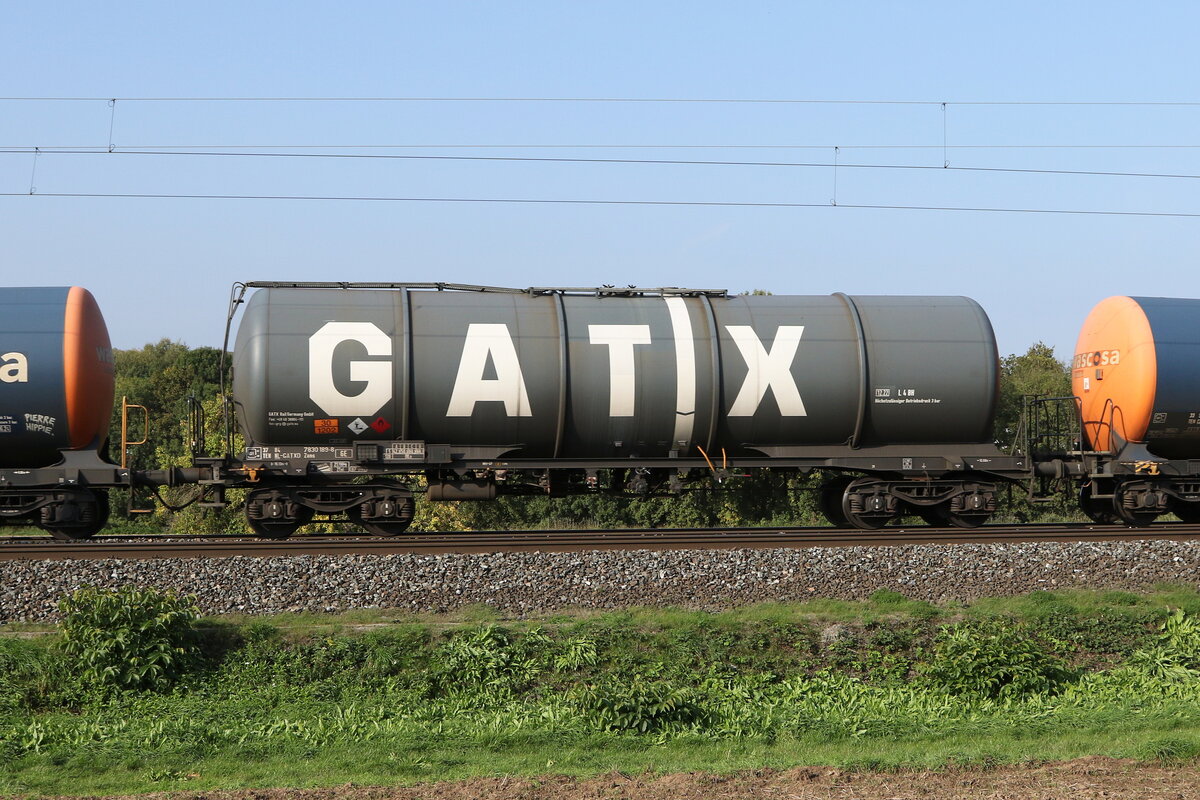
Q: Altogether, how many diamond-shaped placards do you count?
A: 2